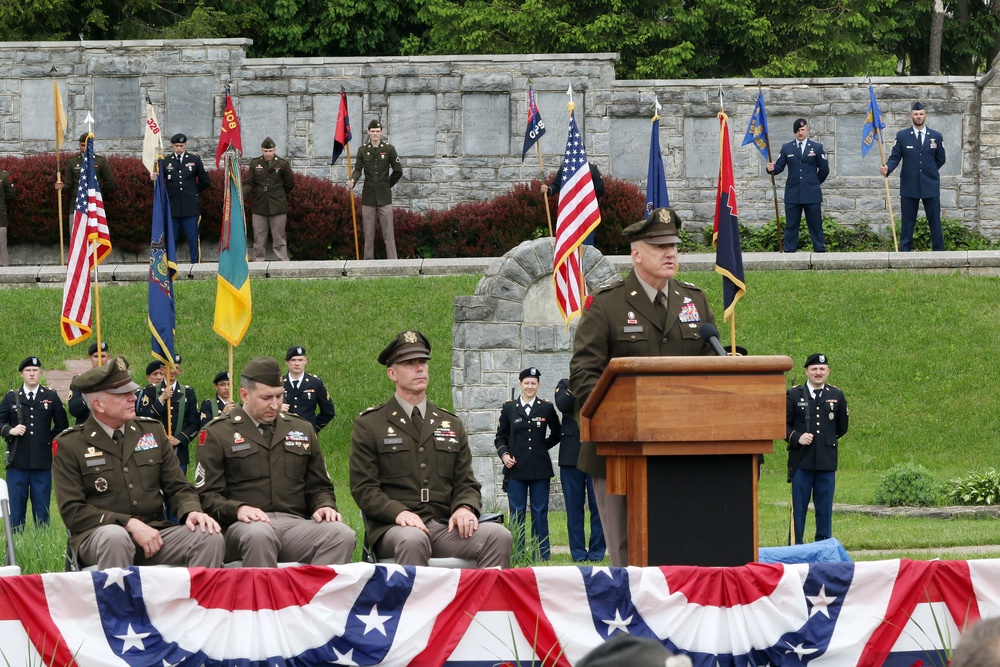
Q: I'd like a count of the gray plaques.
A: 13